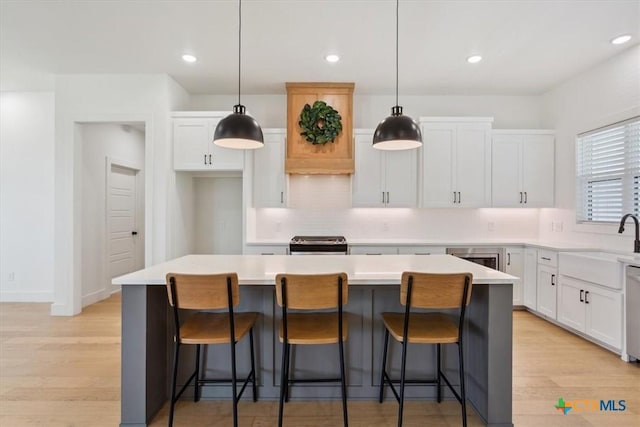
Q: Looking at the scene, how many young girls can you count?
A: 0